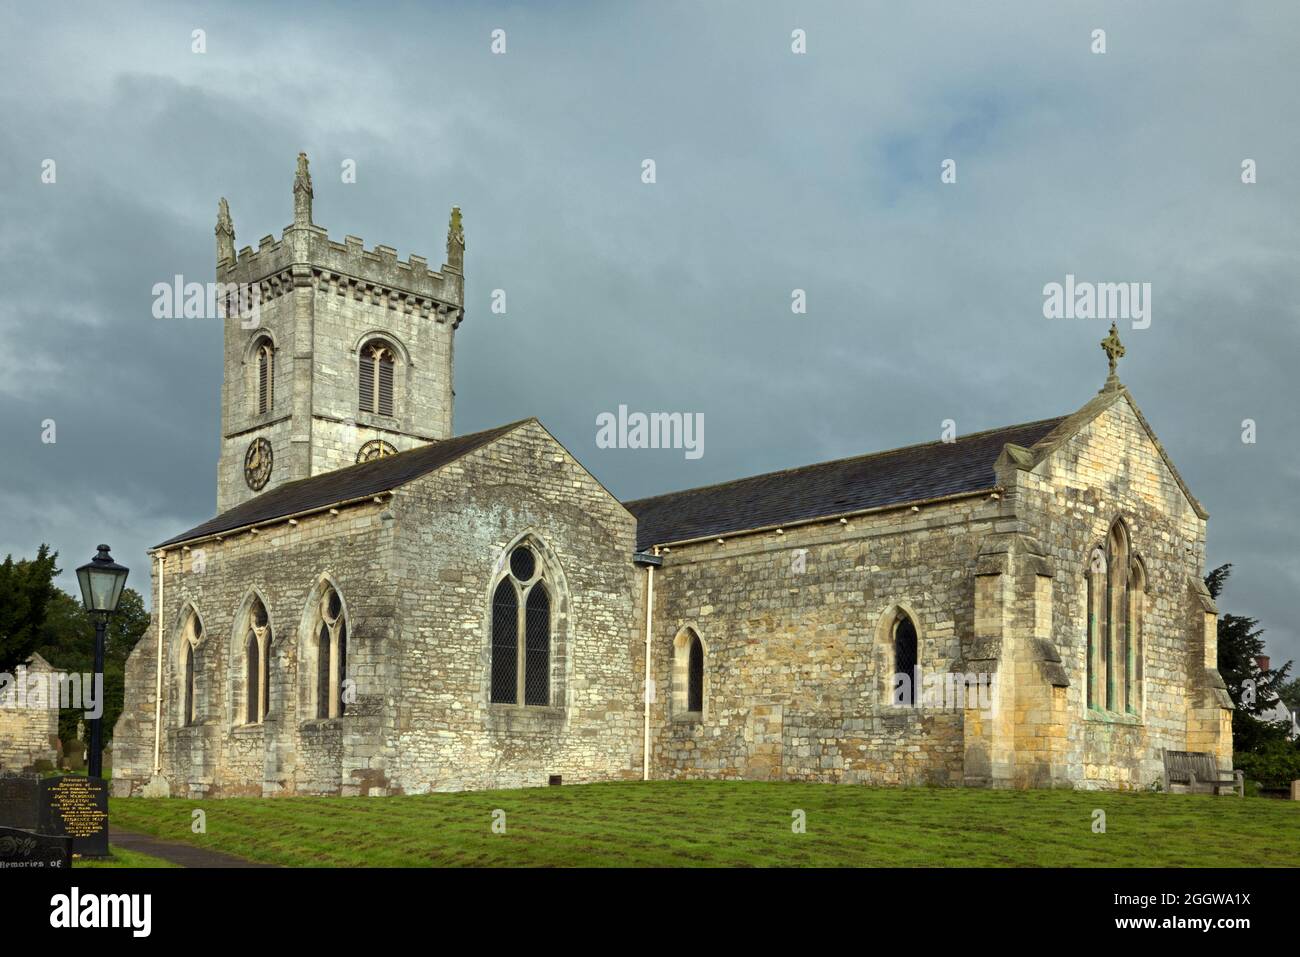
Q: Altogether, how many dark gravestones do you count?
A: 3